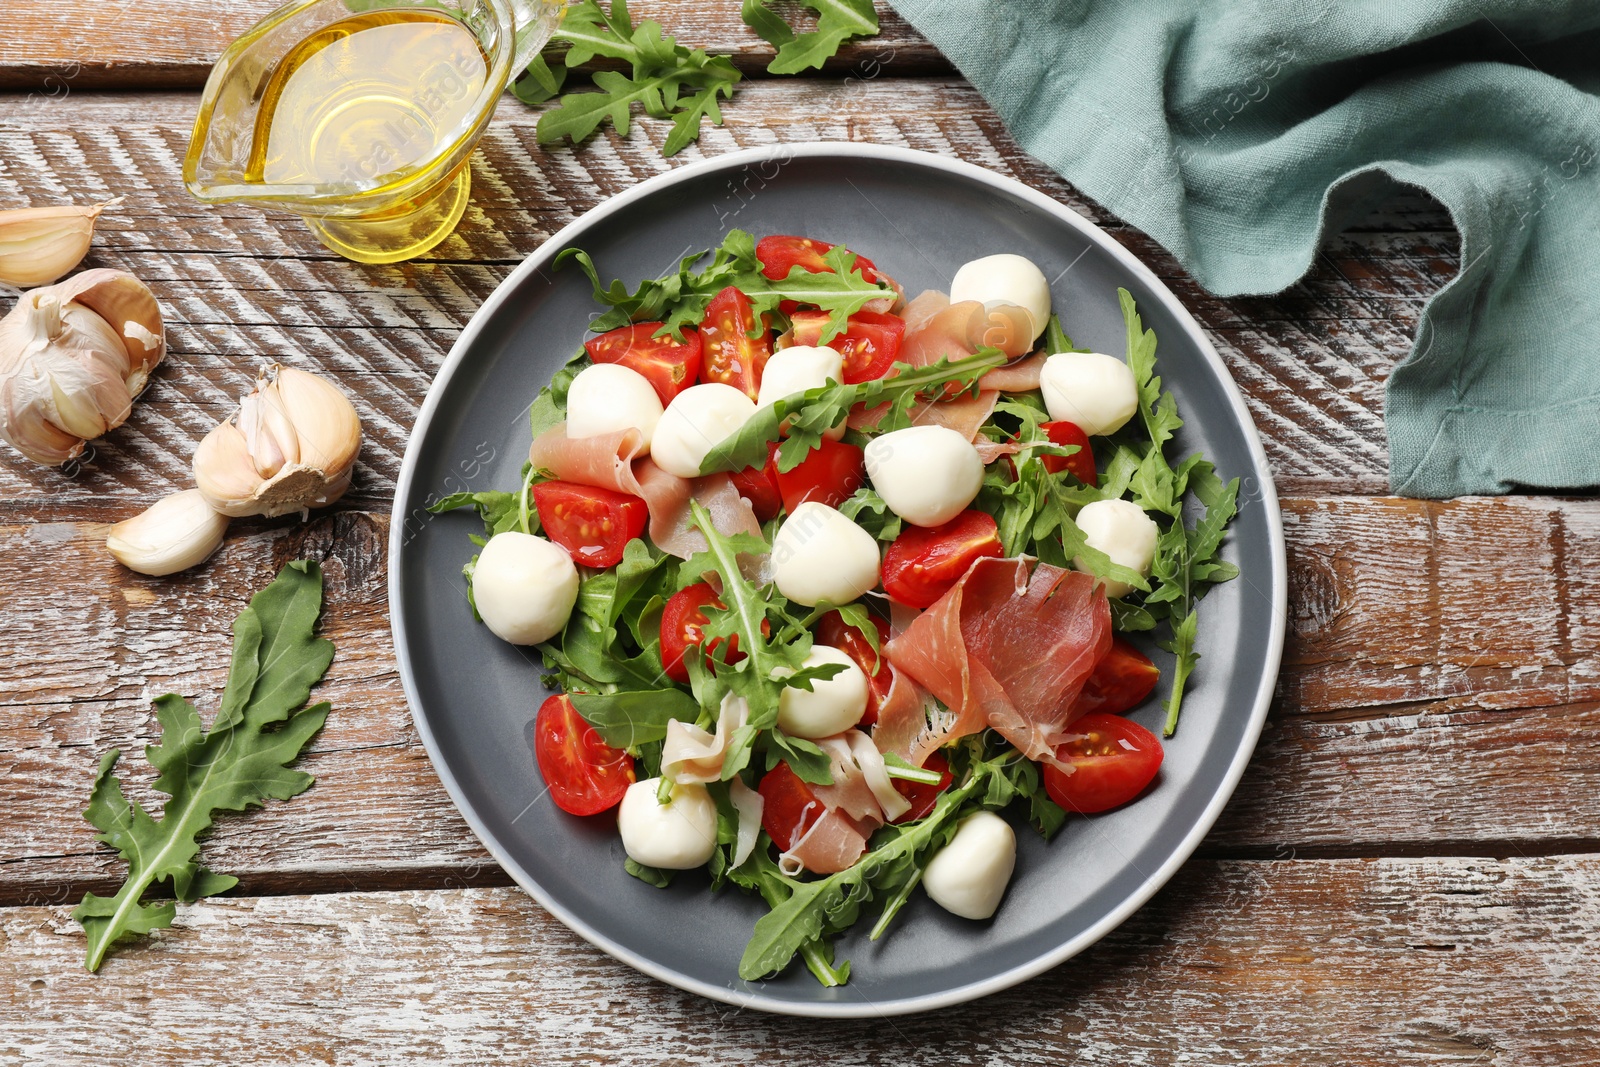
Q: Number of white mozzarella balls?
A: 12